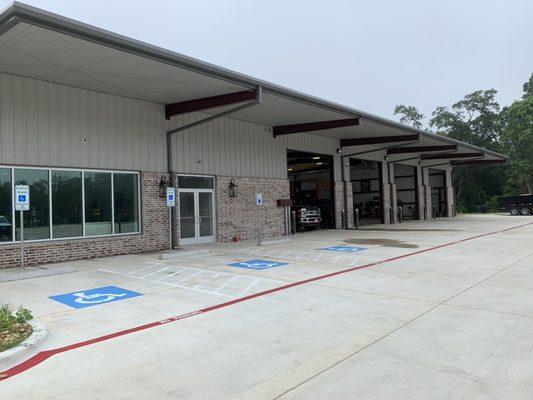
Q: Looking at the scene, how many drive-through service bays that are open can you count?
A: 4